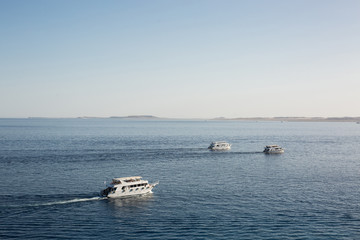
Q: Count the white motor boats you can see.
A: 3